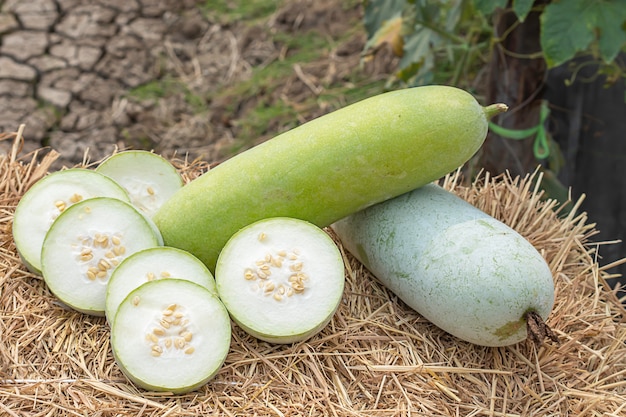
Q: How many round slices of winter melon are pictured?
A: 6